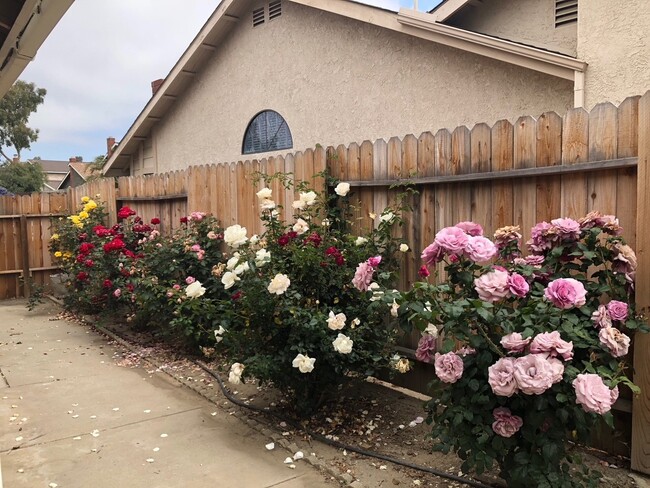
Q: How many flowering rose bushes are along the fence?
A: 5